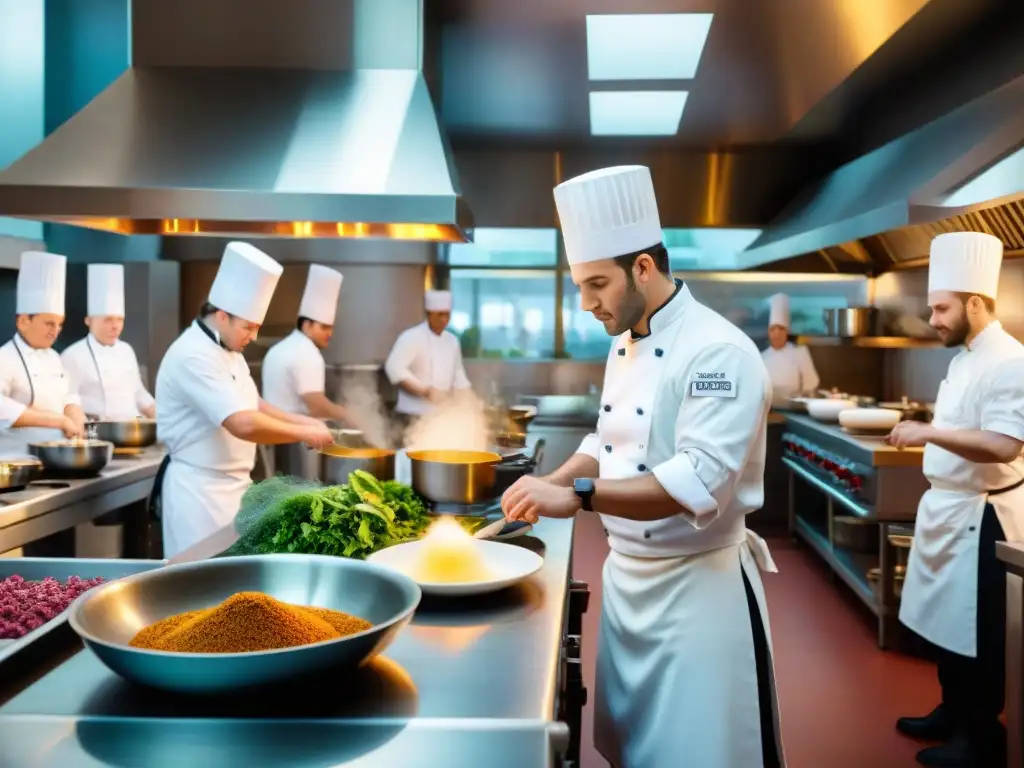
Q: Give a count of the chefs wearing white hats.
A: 8